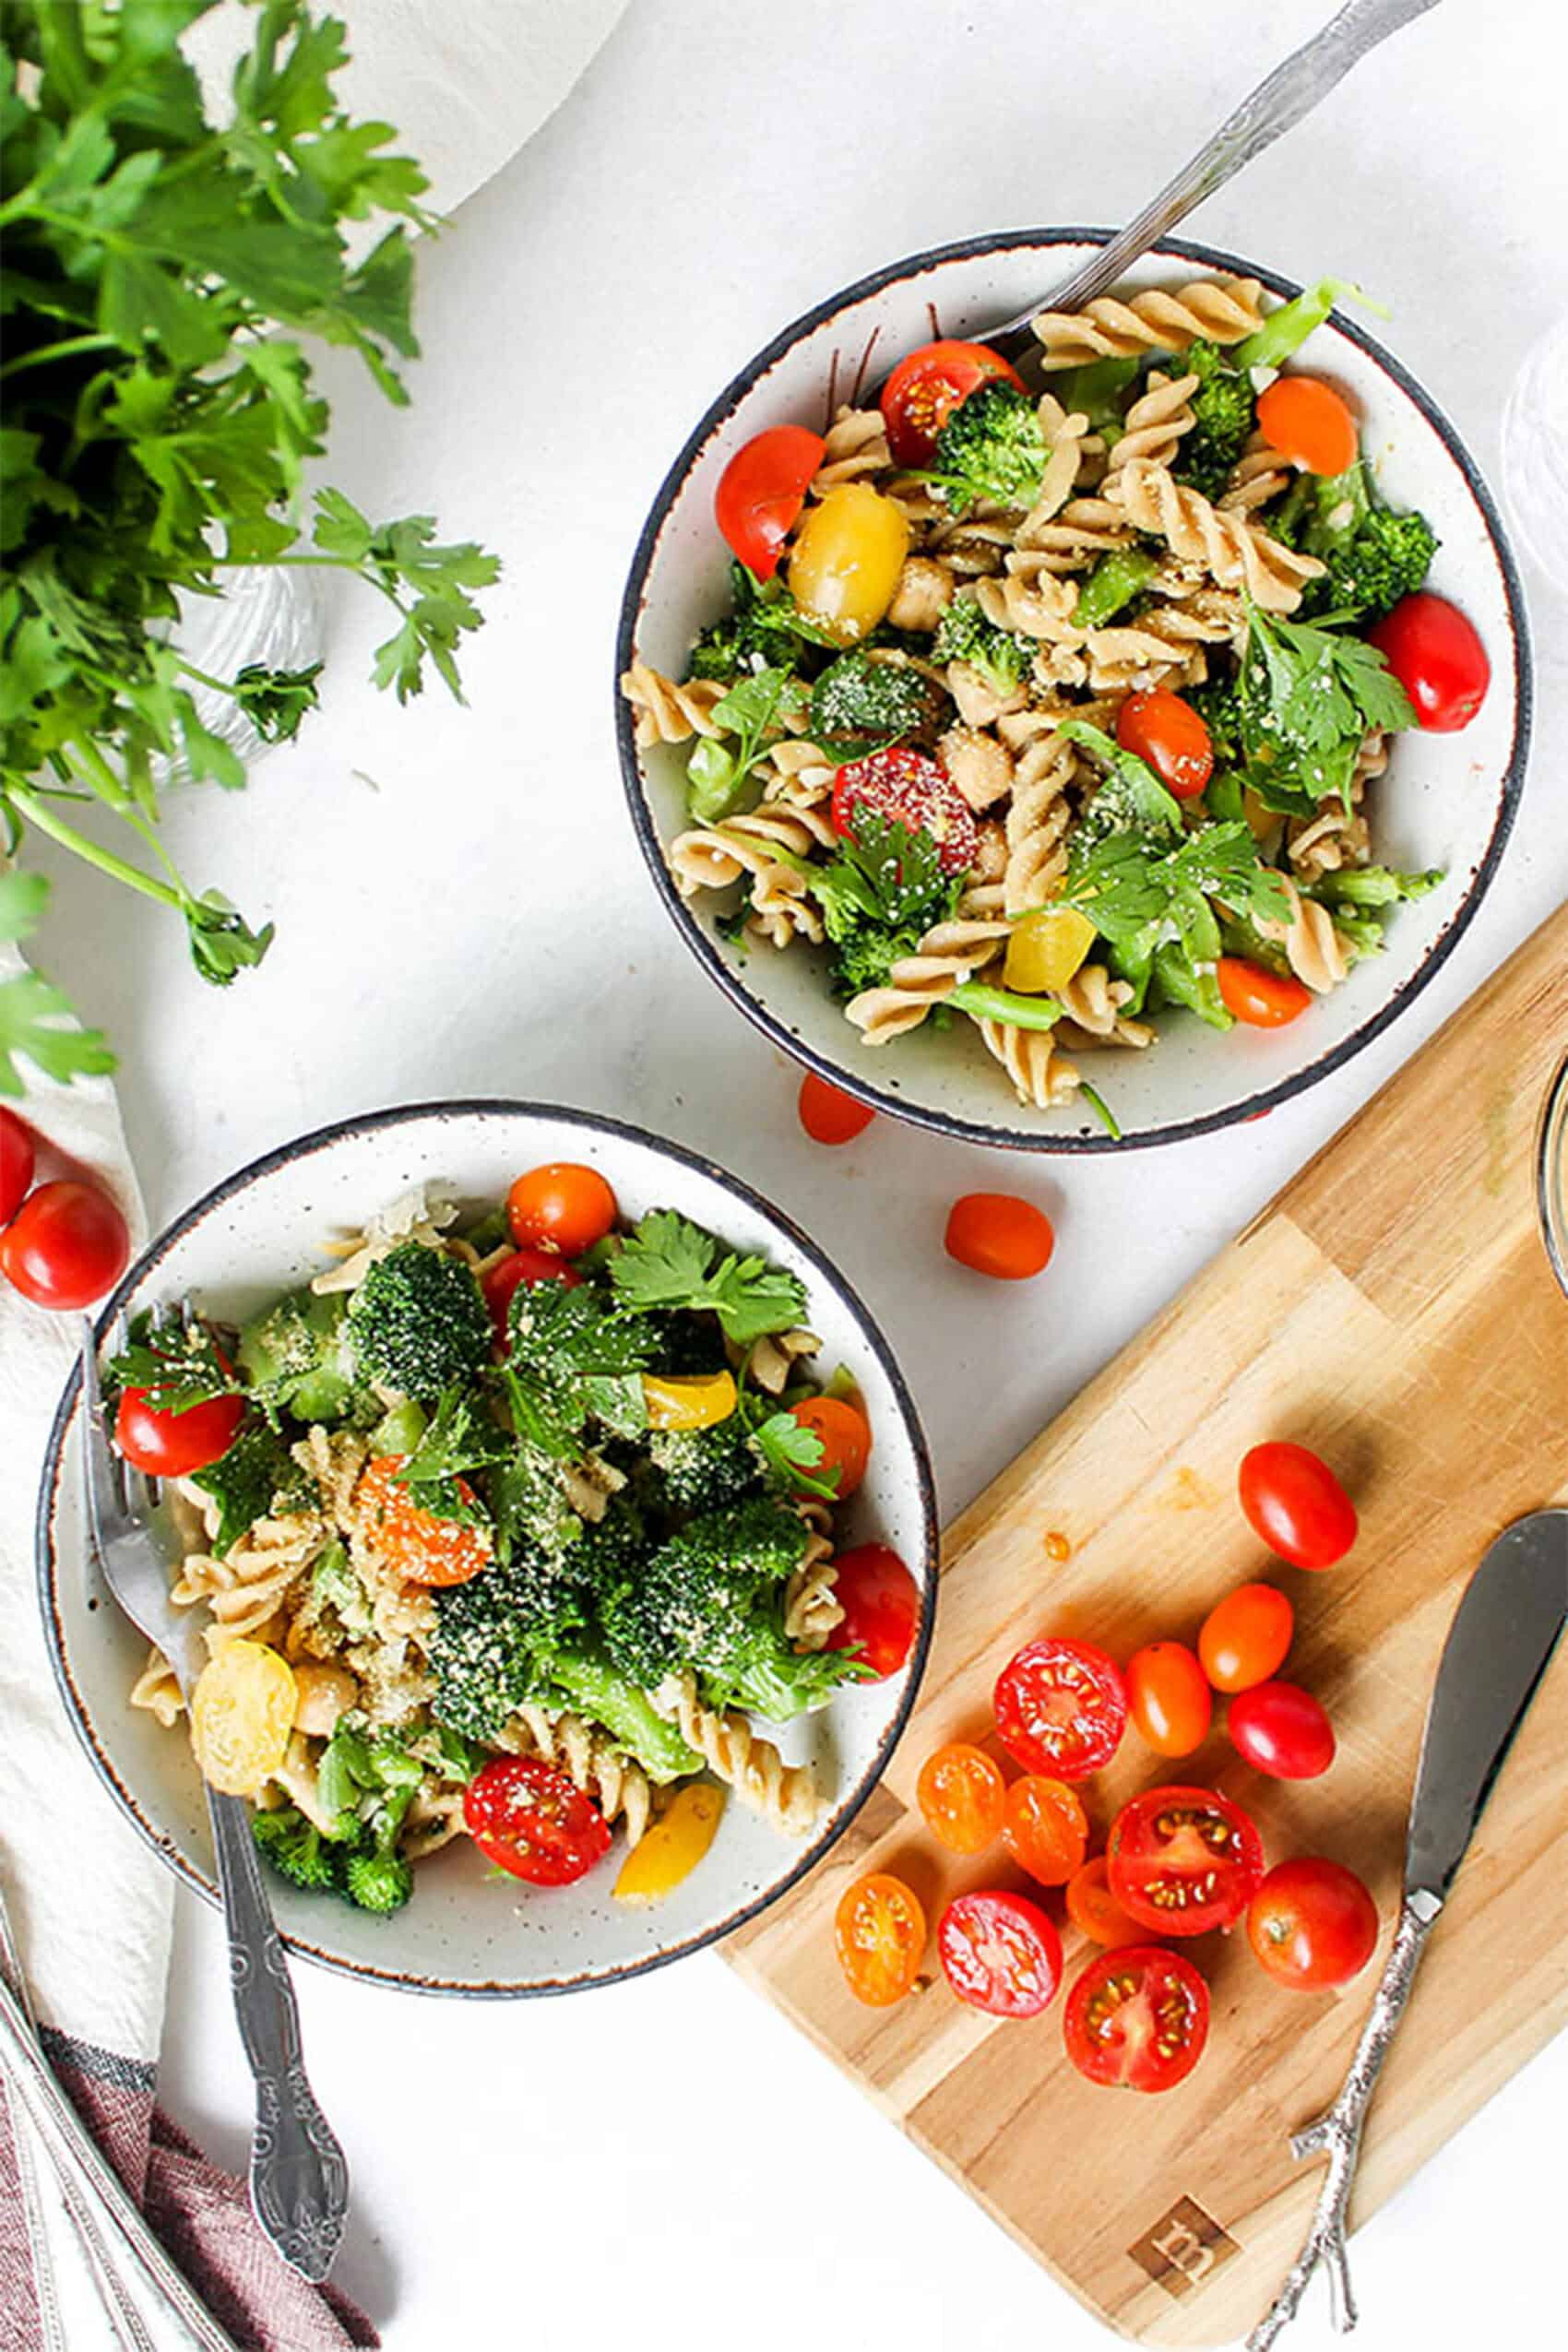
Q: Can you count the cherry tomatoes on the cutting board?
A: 13